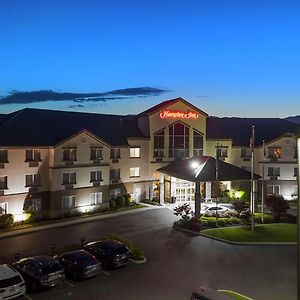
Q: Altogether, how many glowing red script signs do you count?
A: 1